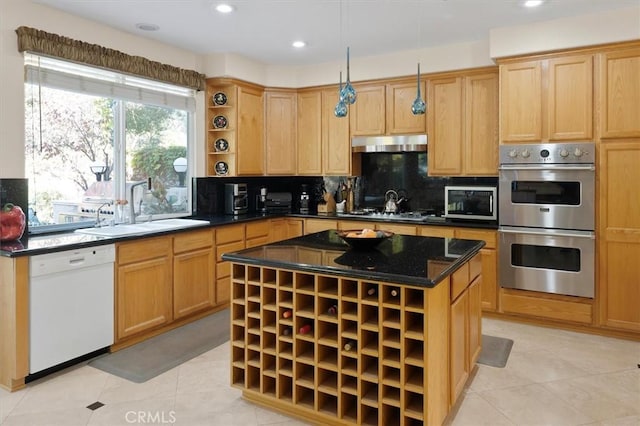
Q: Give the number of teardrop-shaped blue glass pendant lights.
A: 3